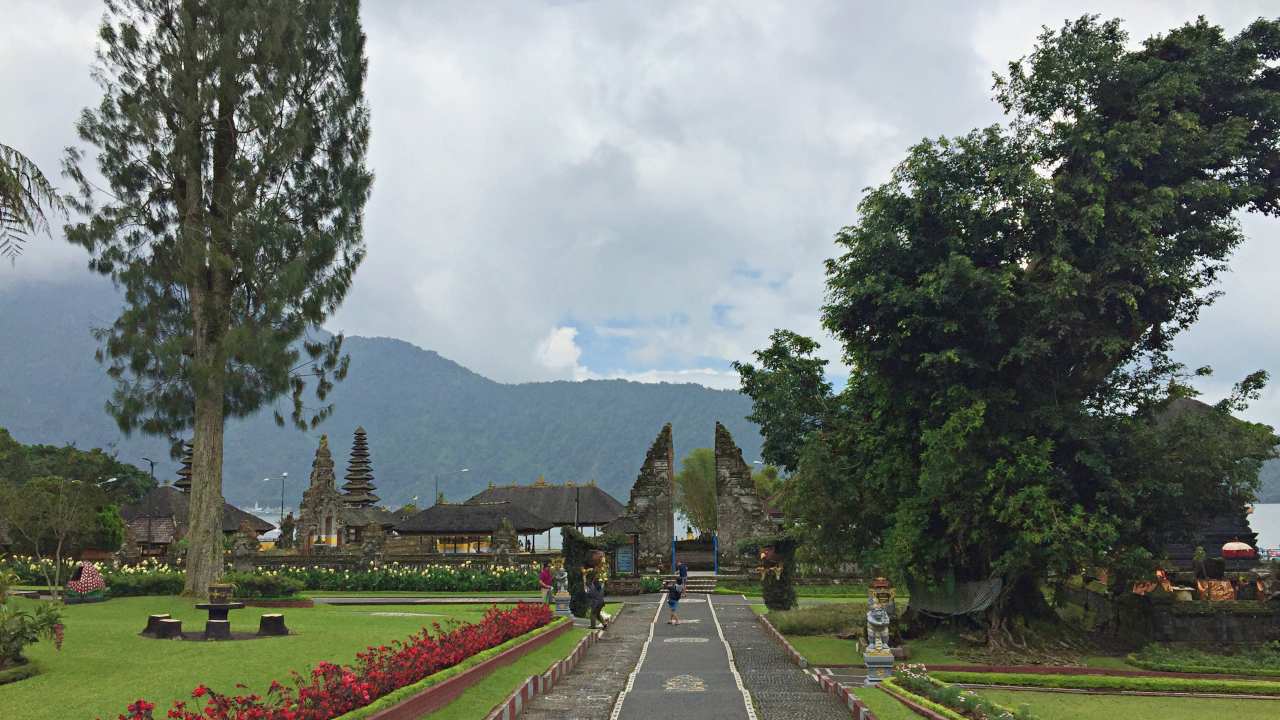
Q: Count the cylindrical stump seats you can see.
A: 4